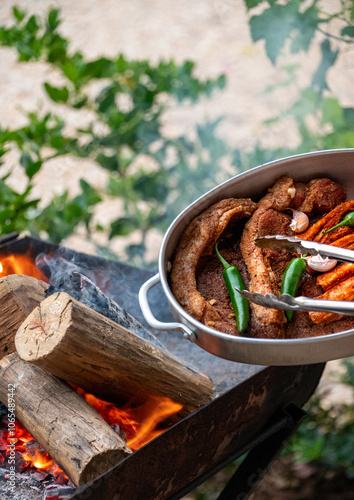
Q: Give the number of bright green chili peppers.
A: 3